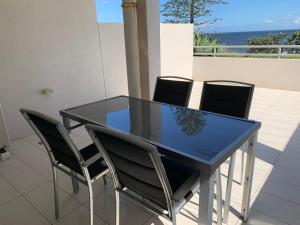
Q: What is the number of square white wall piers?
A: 1